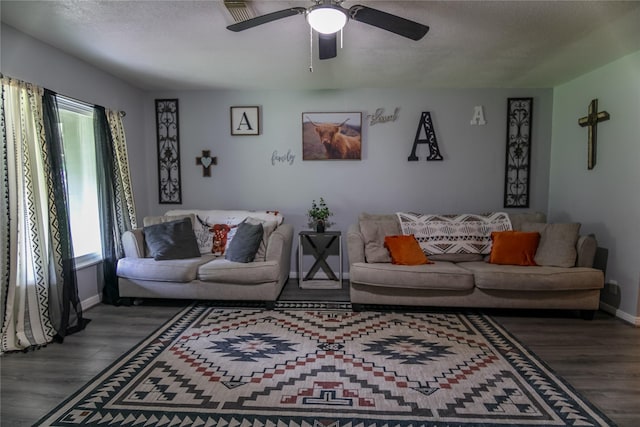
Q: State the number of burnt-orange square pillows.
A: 2